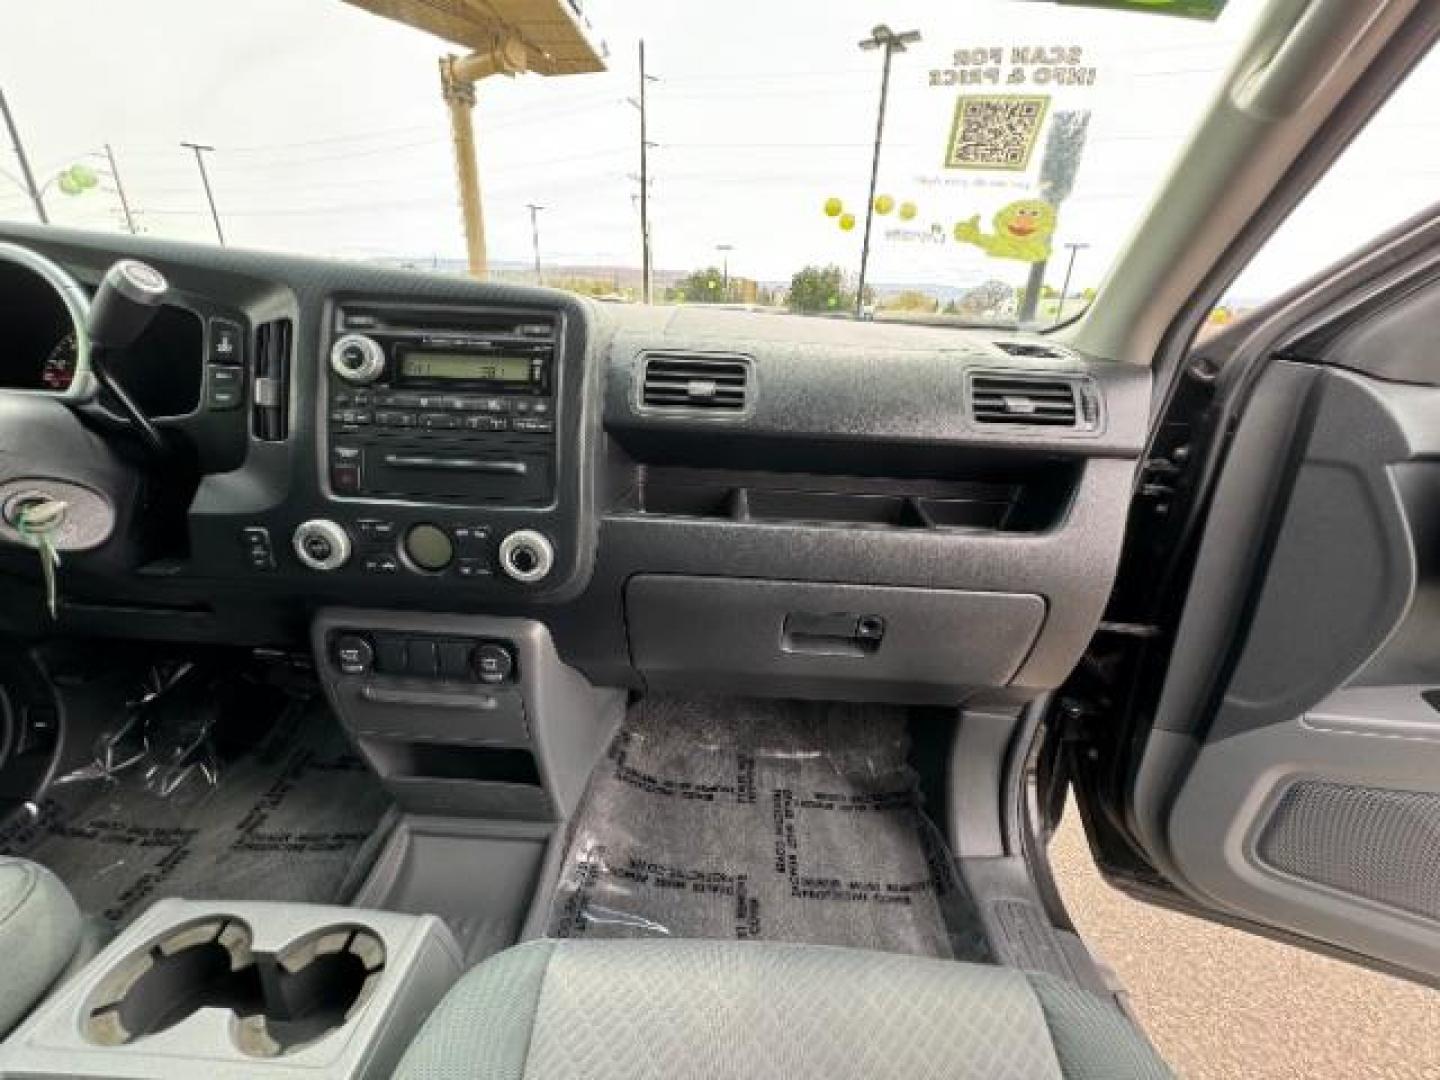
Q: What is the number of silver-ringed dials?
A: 3